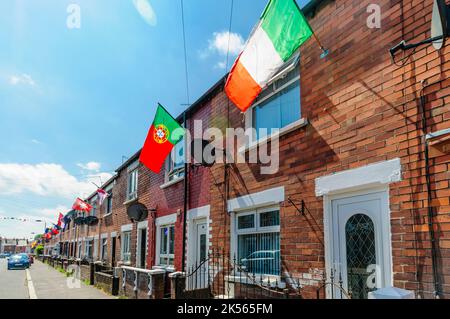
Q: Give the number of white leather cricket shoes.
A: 0